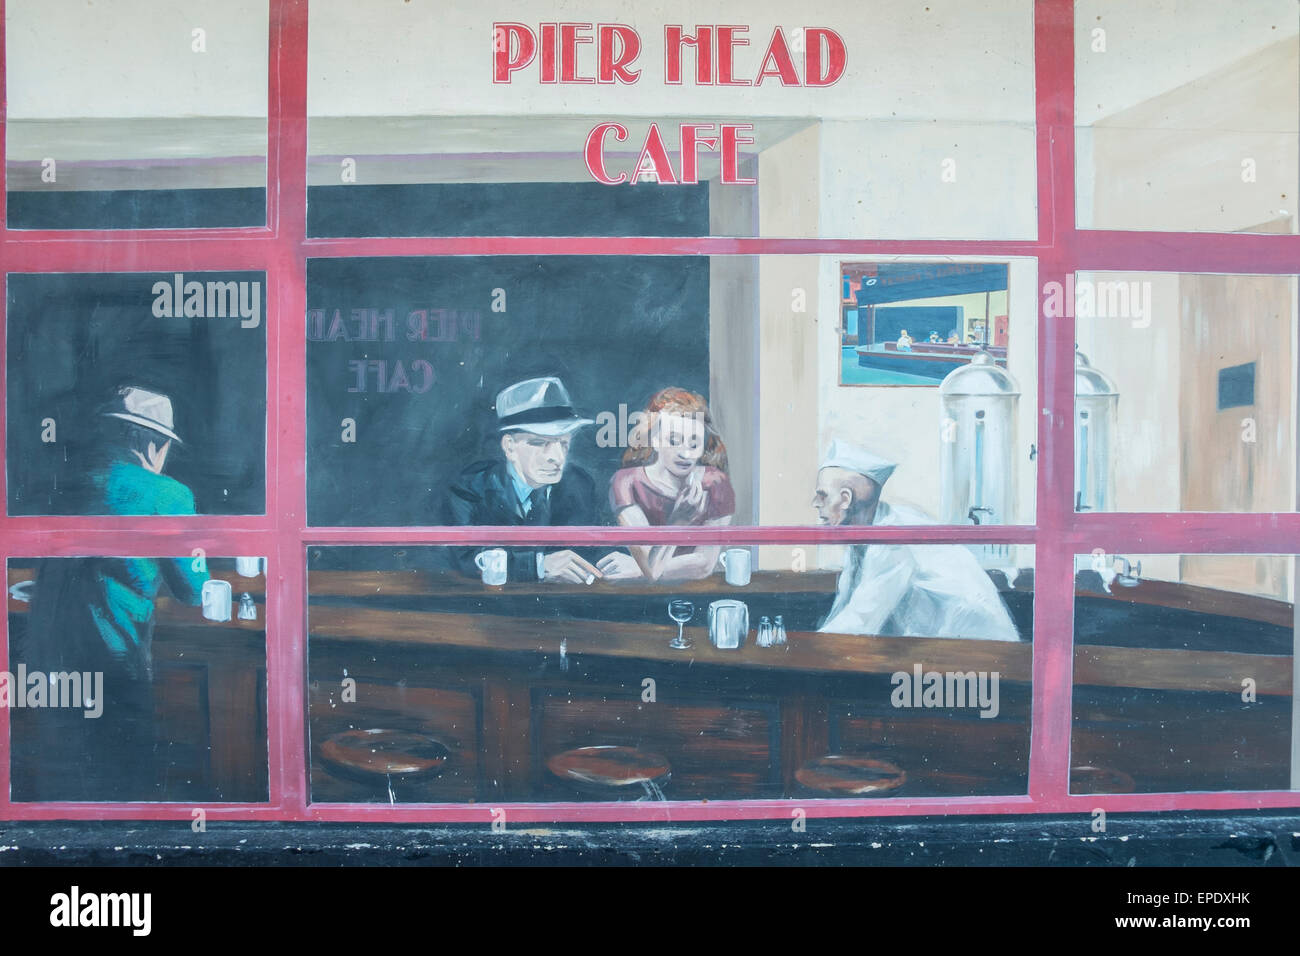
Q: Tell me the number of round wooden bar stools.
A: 4